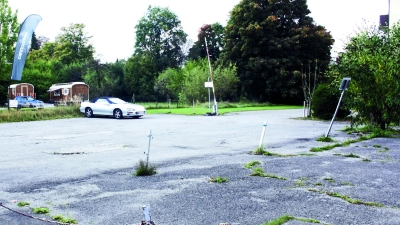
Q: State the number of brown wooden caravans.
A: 2